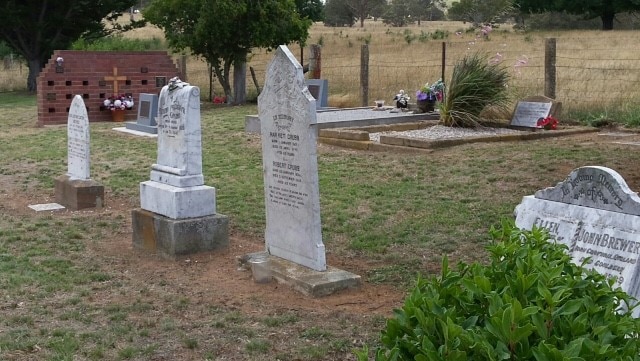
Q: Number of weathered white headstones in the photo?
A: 4